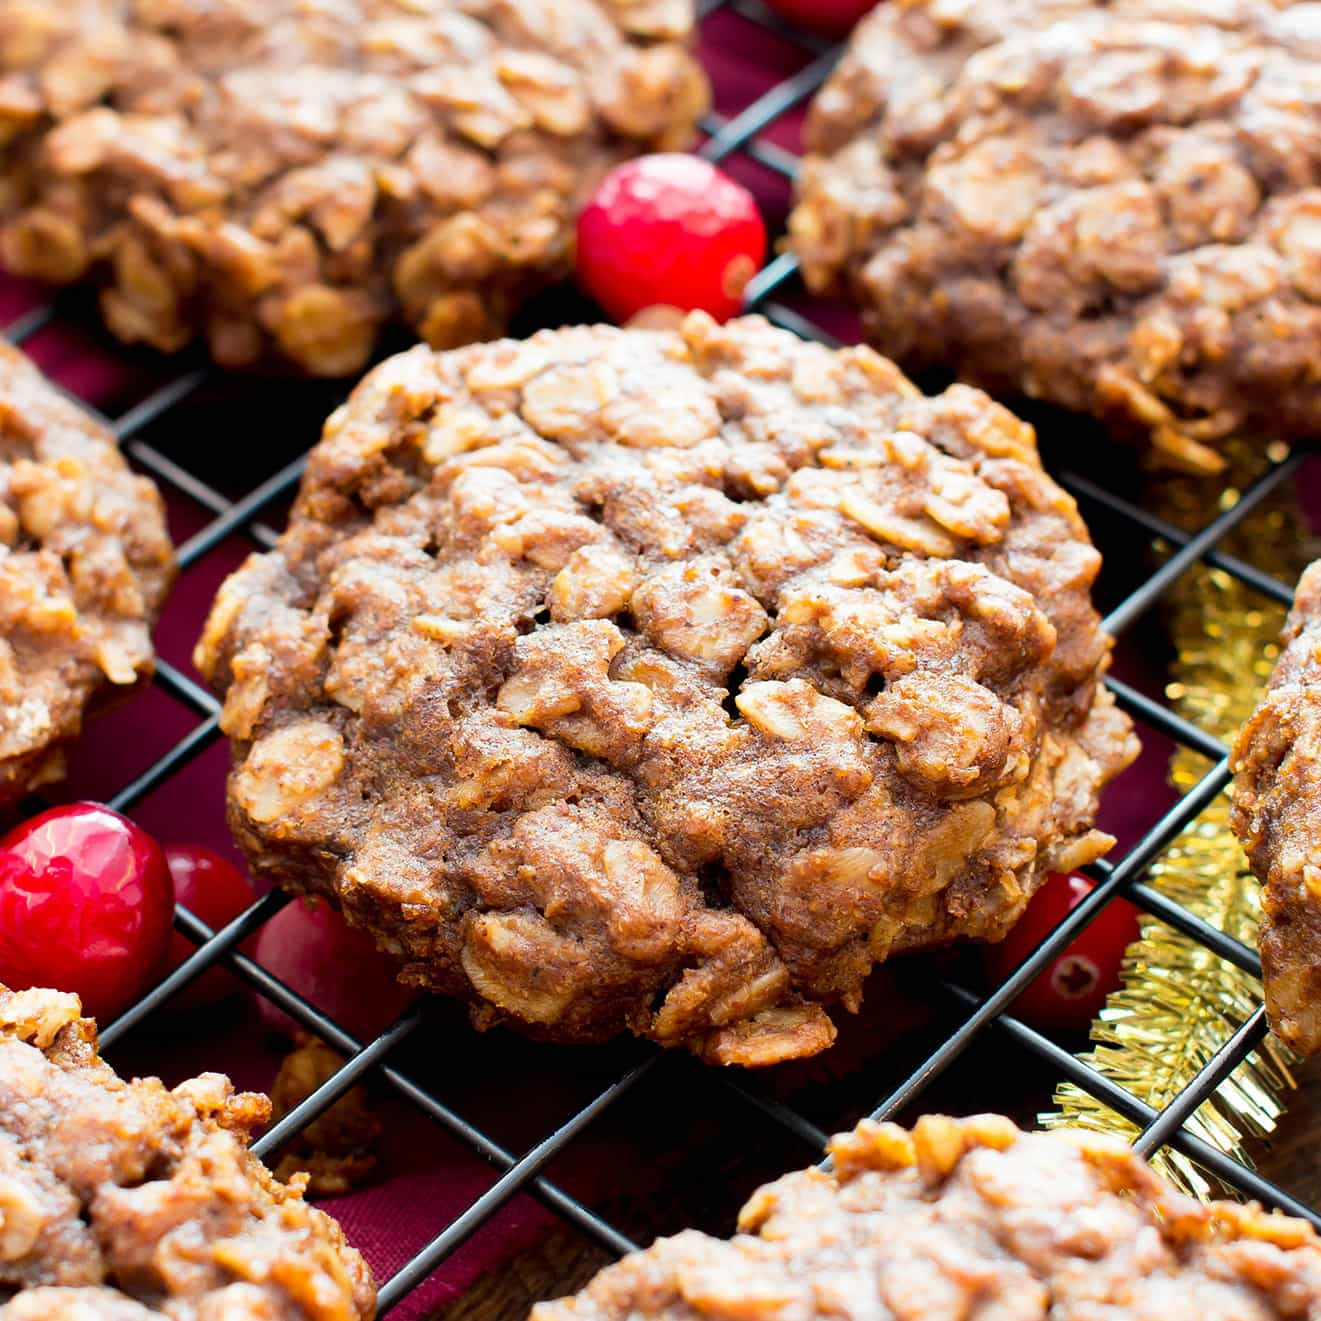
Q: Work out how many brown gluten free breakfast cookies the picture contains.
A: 7